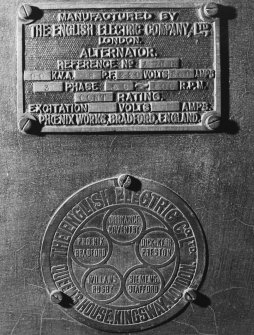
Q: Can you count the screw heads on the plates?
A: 7